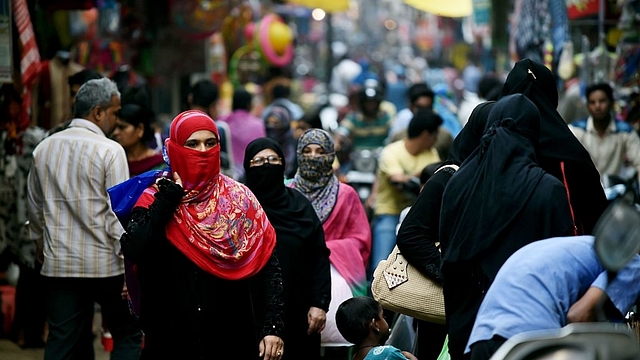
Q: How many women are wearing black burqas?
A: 4